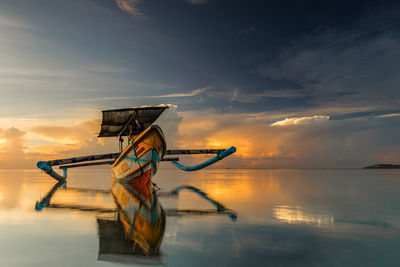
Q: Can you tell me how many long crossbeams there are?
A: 2